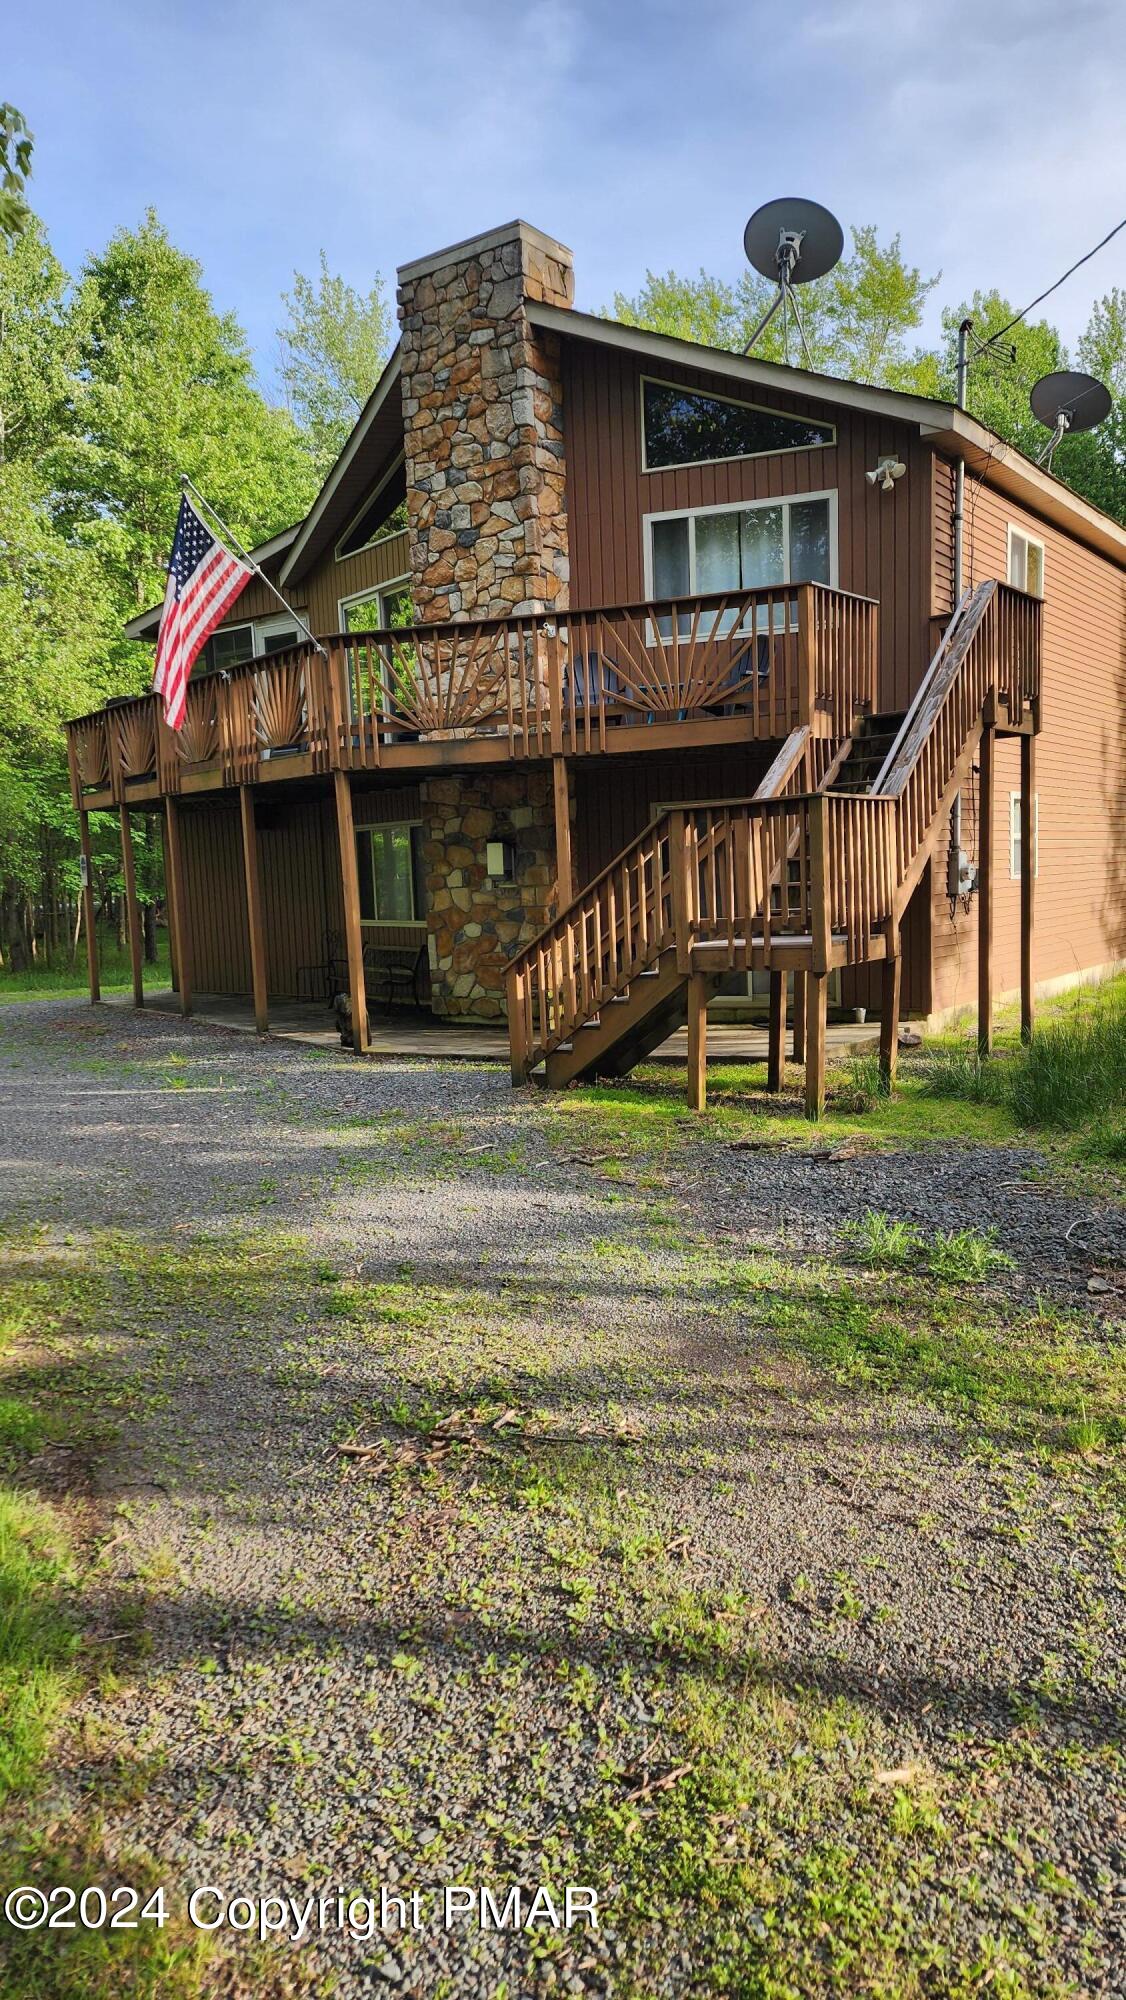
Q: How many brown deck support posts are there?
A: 13